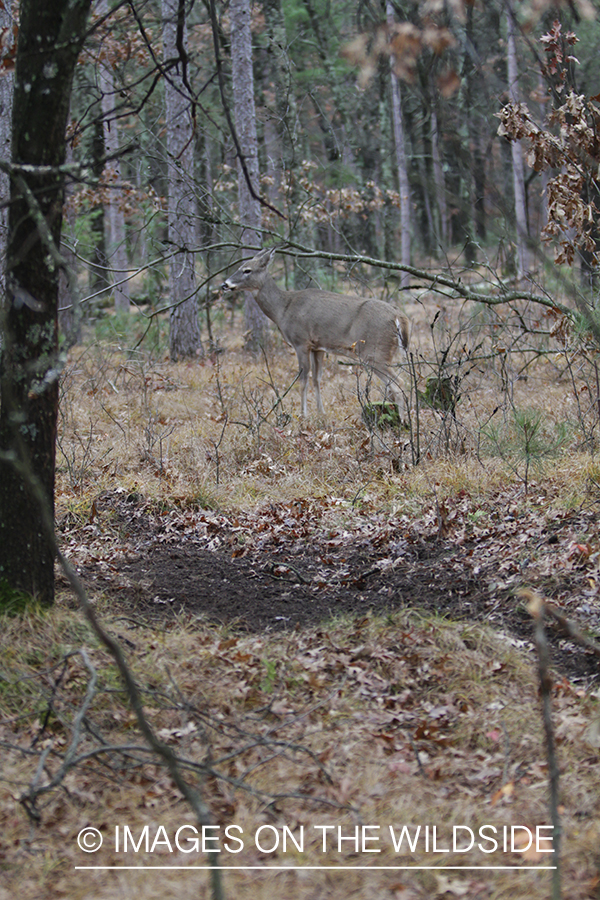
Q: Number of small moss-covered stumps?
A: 2